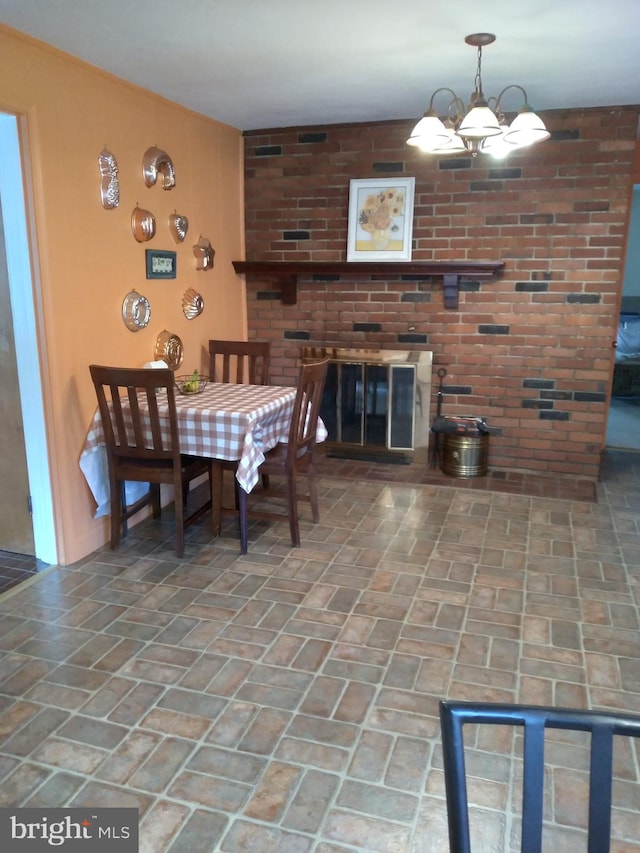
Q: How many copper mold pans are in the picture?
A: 8